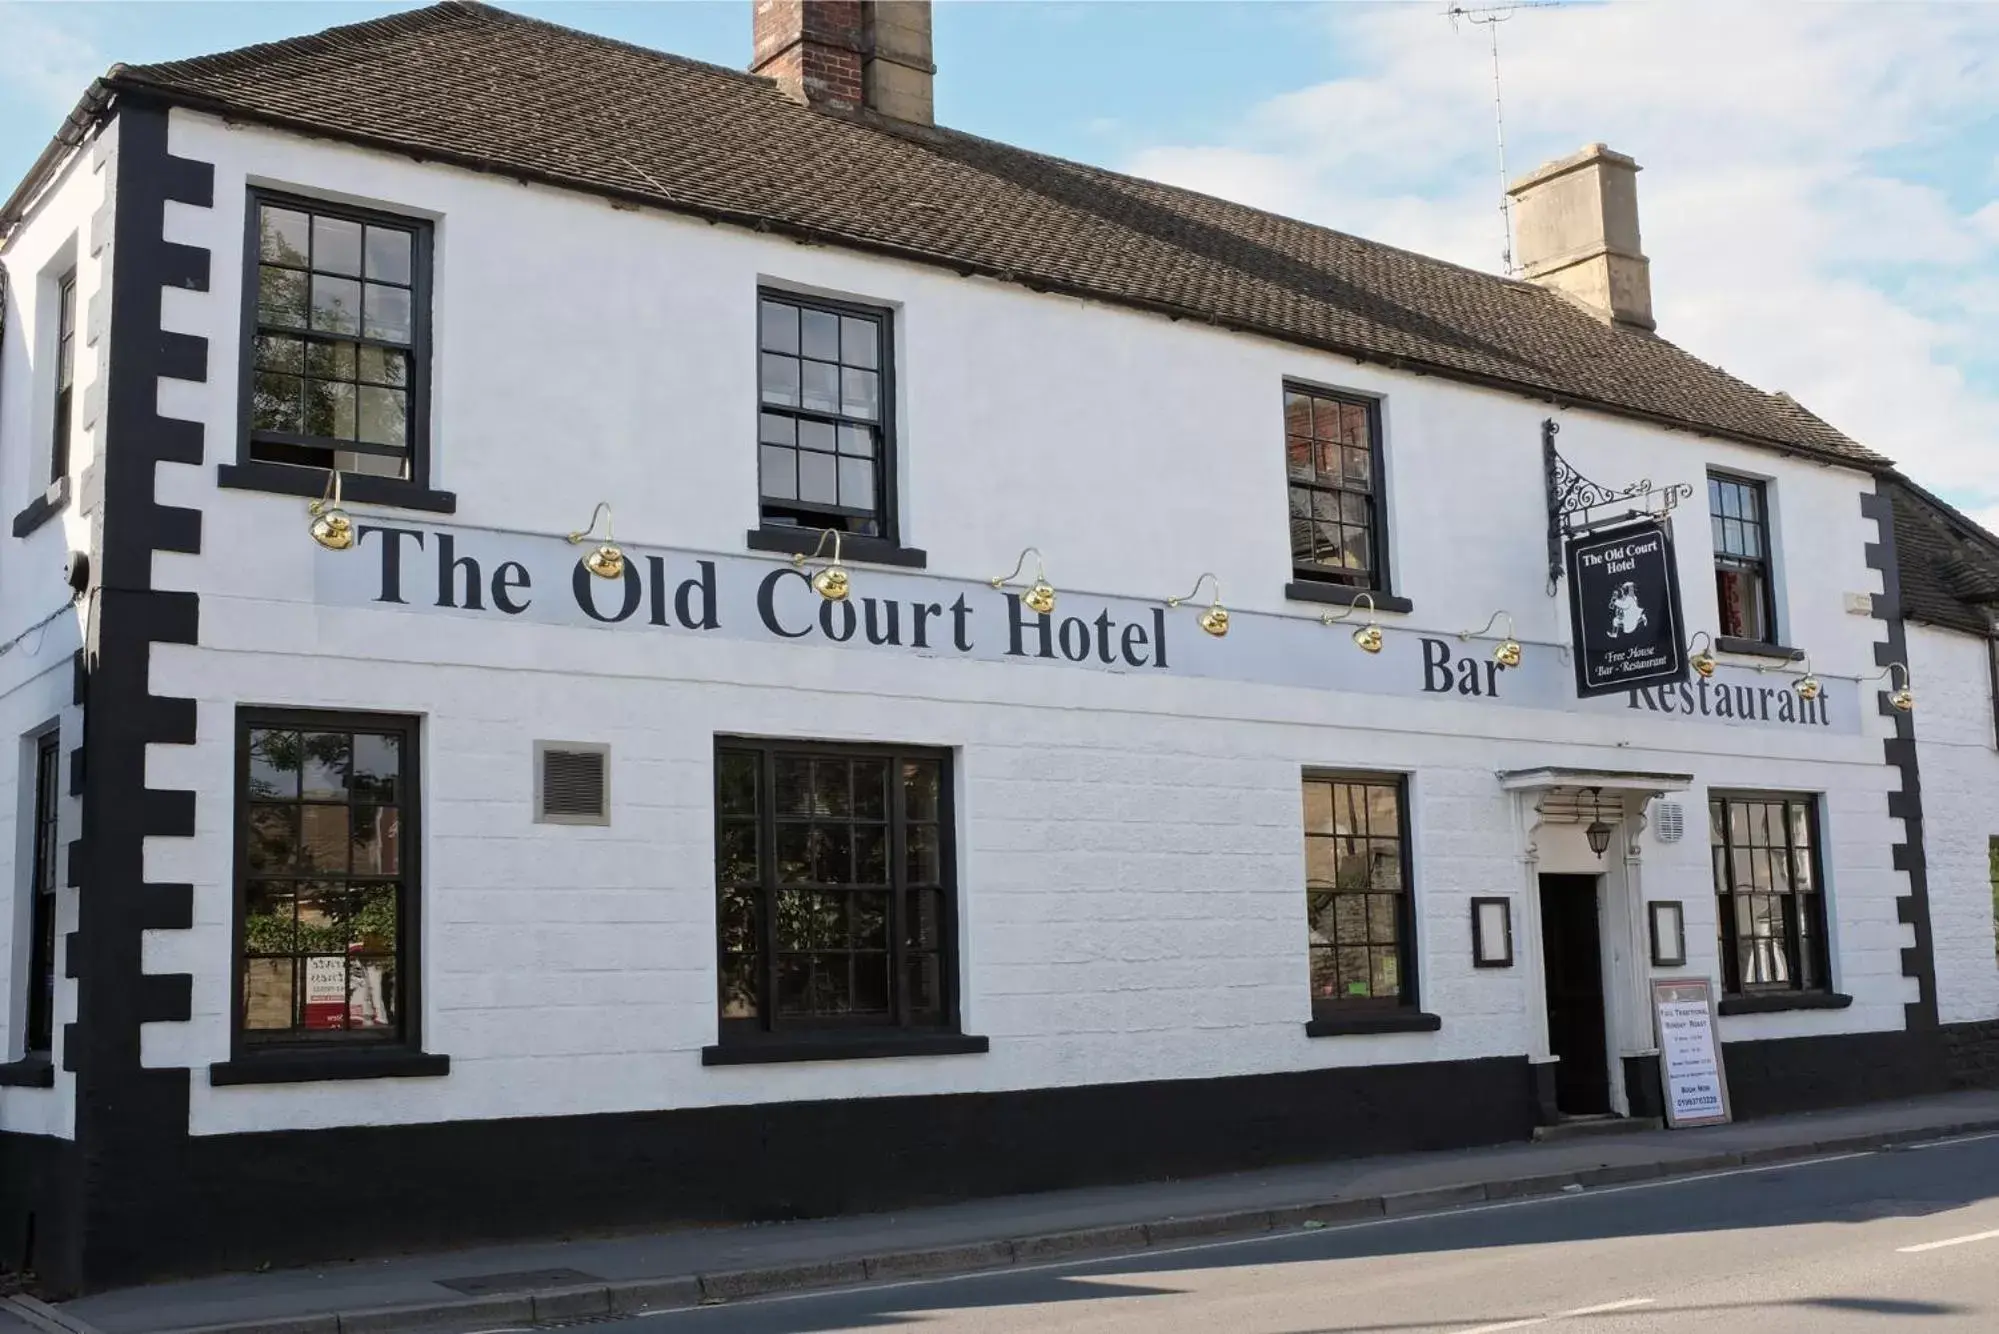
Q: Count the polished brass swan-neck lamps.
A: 10